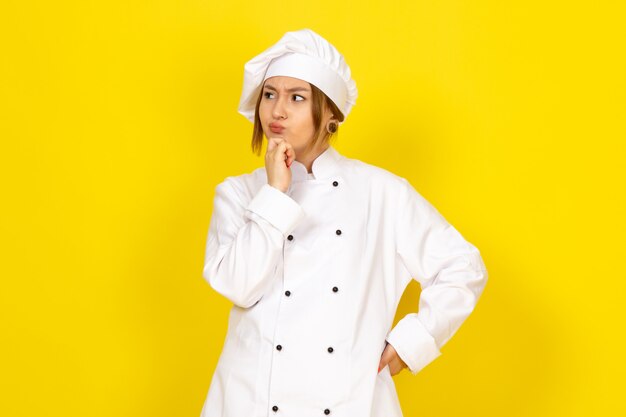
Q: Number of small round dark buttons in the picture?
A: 9